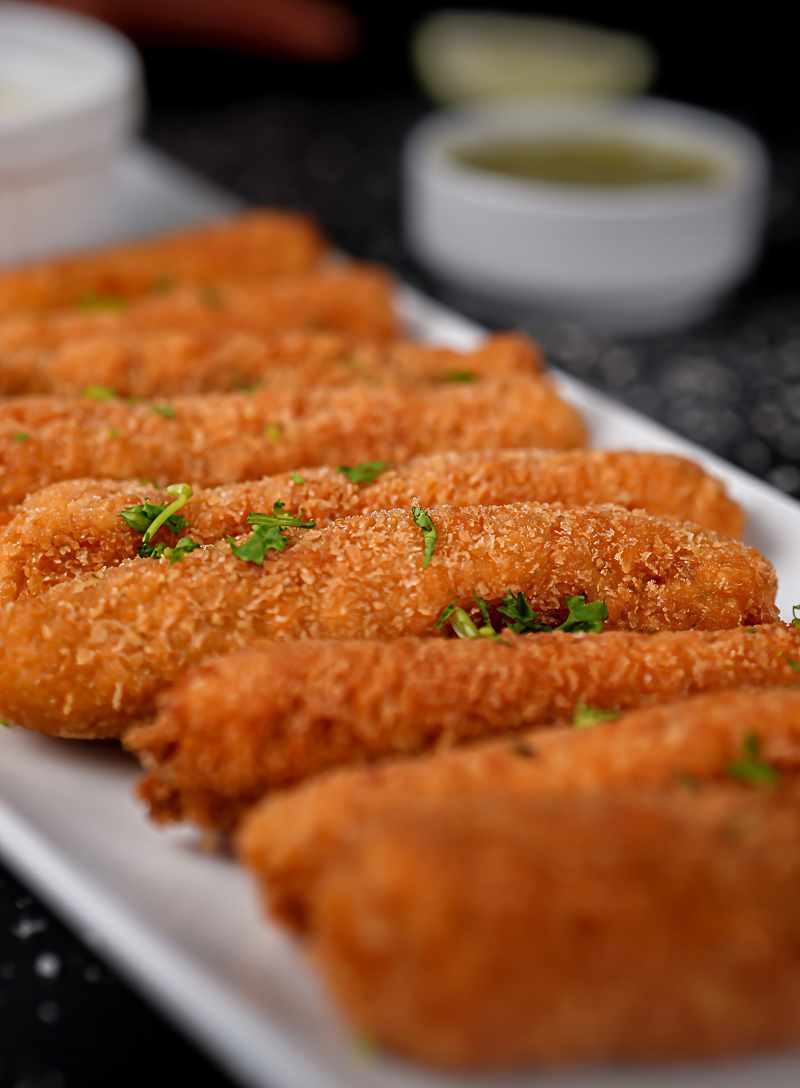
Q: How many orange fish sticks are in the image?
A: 9